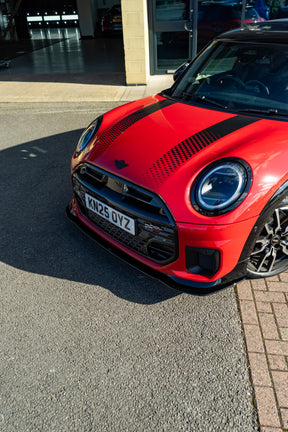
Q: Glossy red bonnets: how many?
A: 1